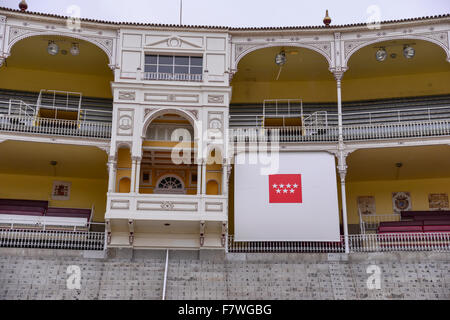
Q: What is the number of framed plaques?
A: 4